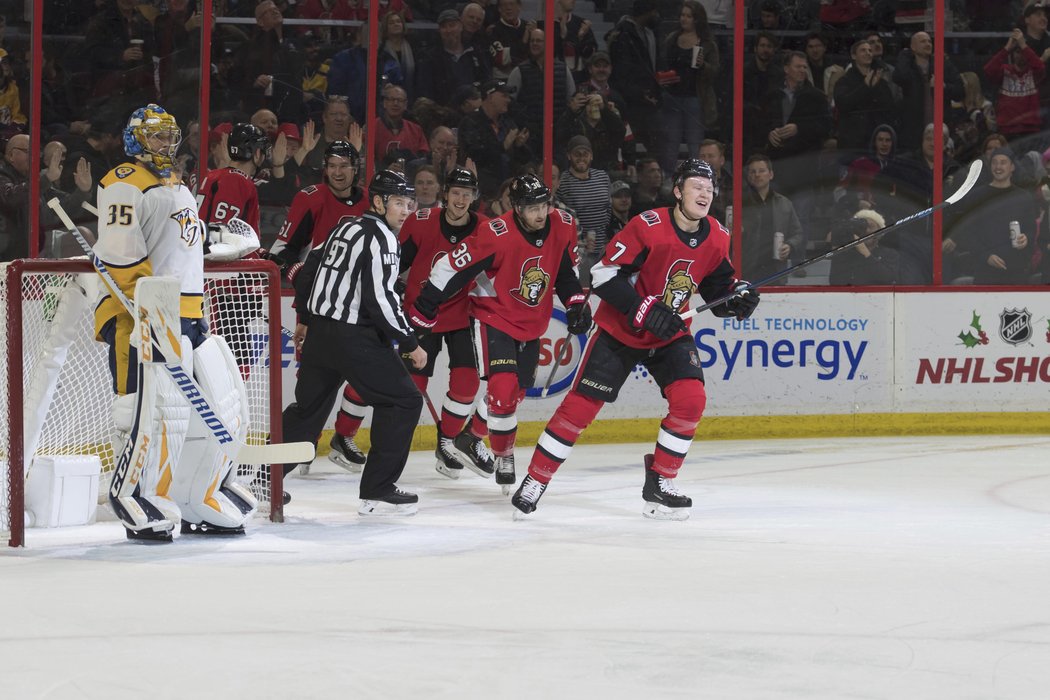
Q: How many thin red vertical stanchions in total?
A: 6